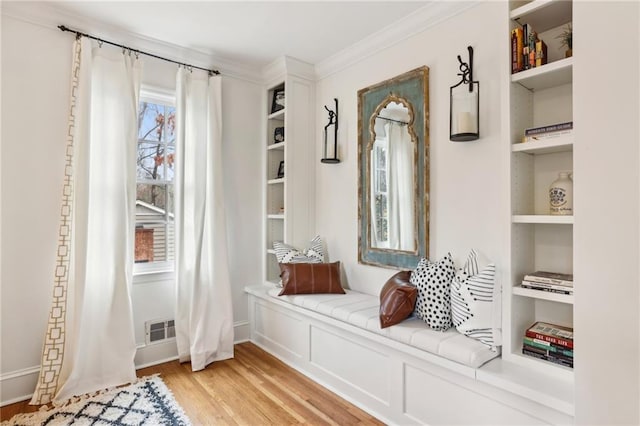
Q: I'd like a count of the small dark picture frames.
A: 3